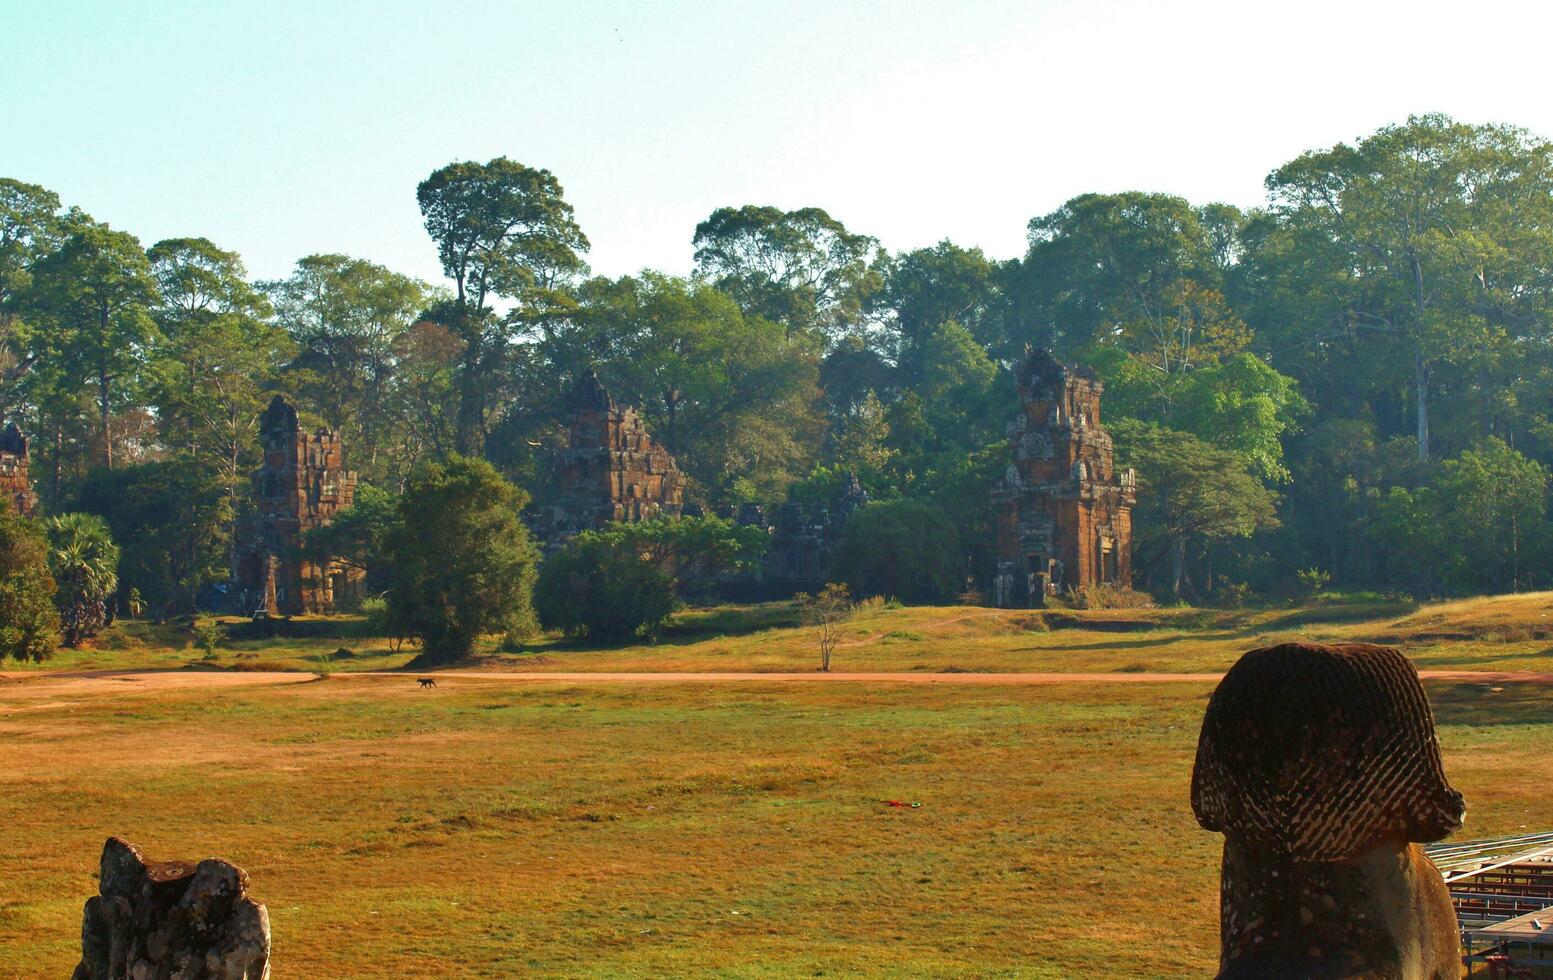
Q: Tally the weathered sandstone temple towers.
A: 4